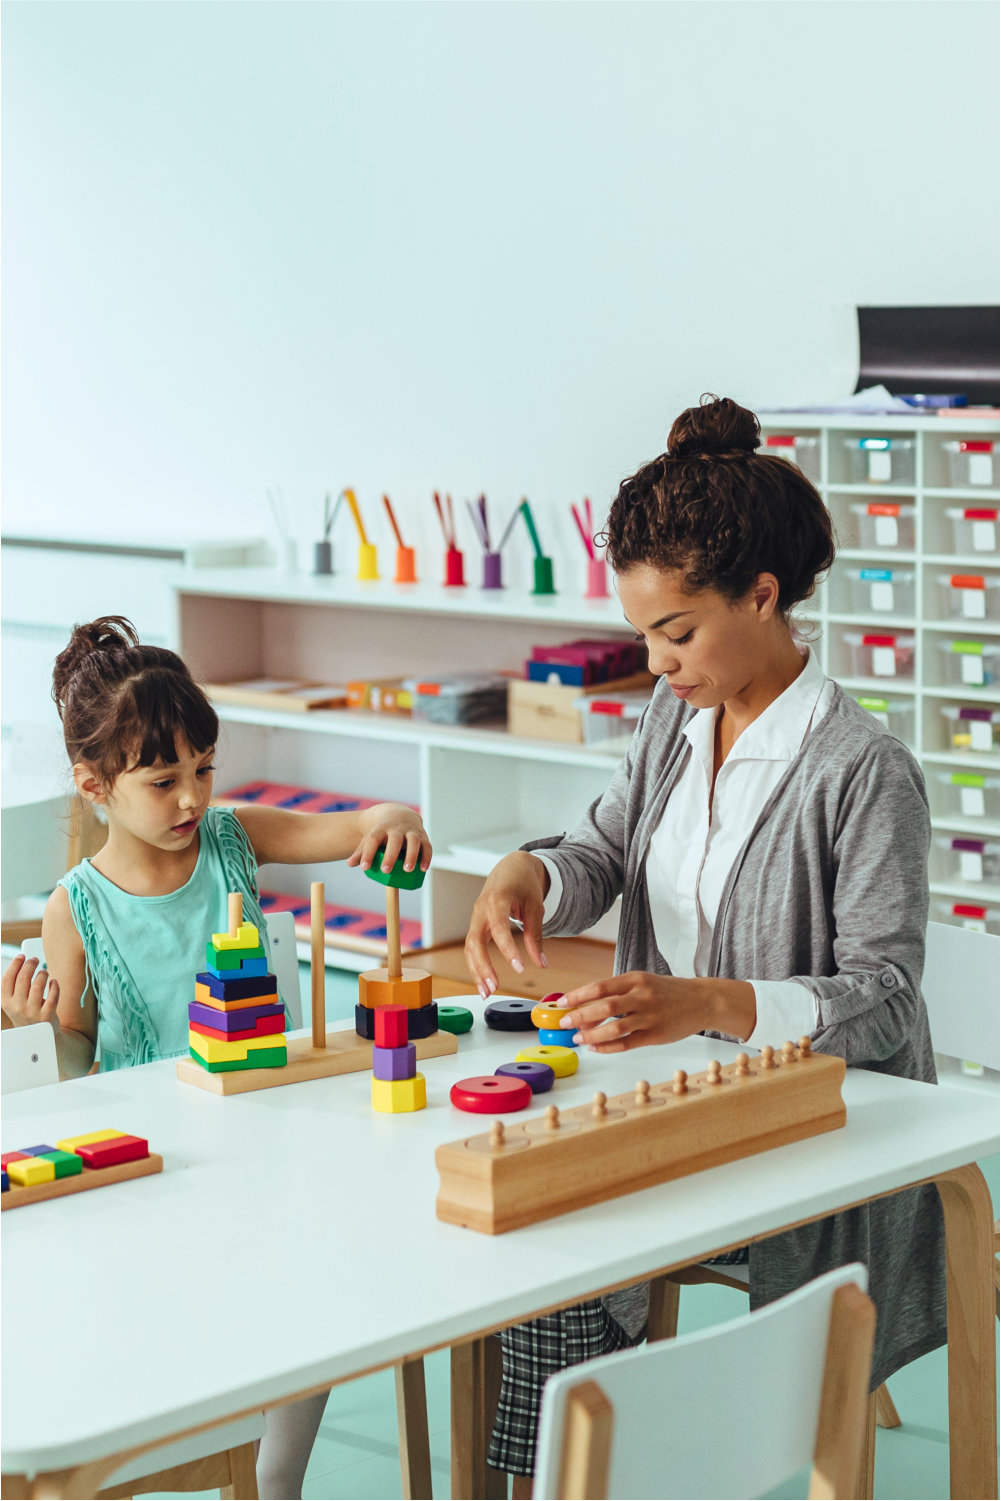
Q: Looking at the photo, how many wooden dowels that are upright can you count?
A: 3